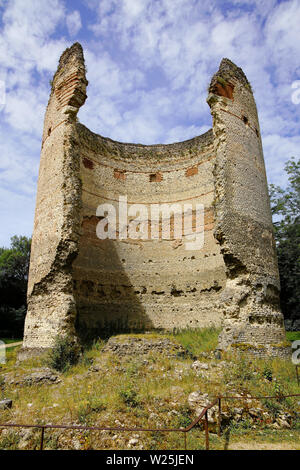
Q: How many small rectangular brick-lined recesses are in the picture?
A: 4